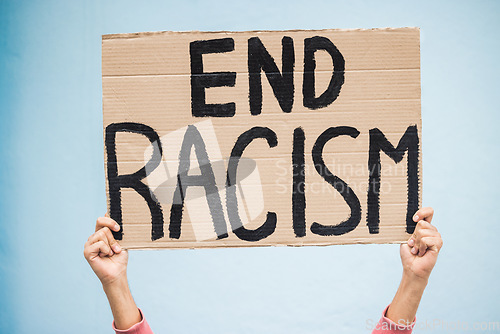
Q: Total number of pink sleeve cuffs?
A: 2